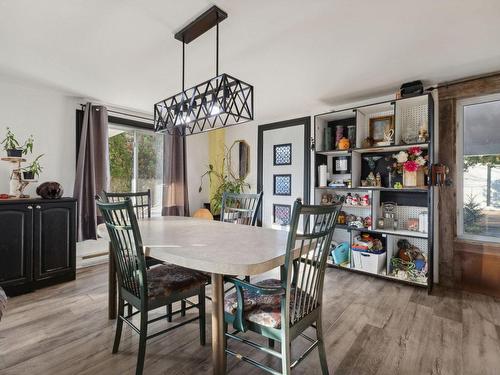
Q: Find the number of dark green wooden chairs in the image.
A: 4